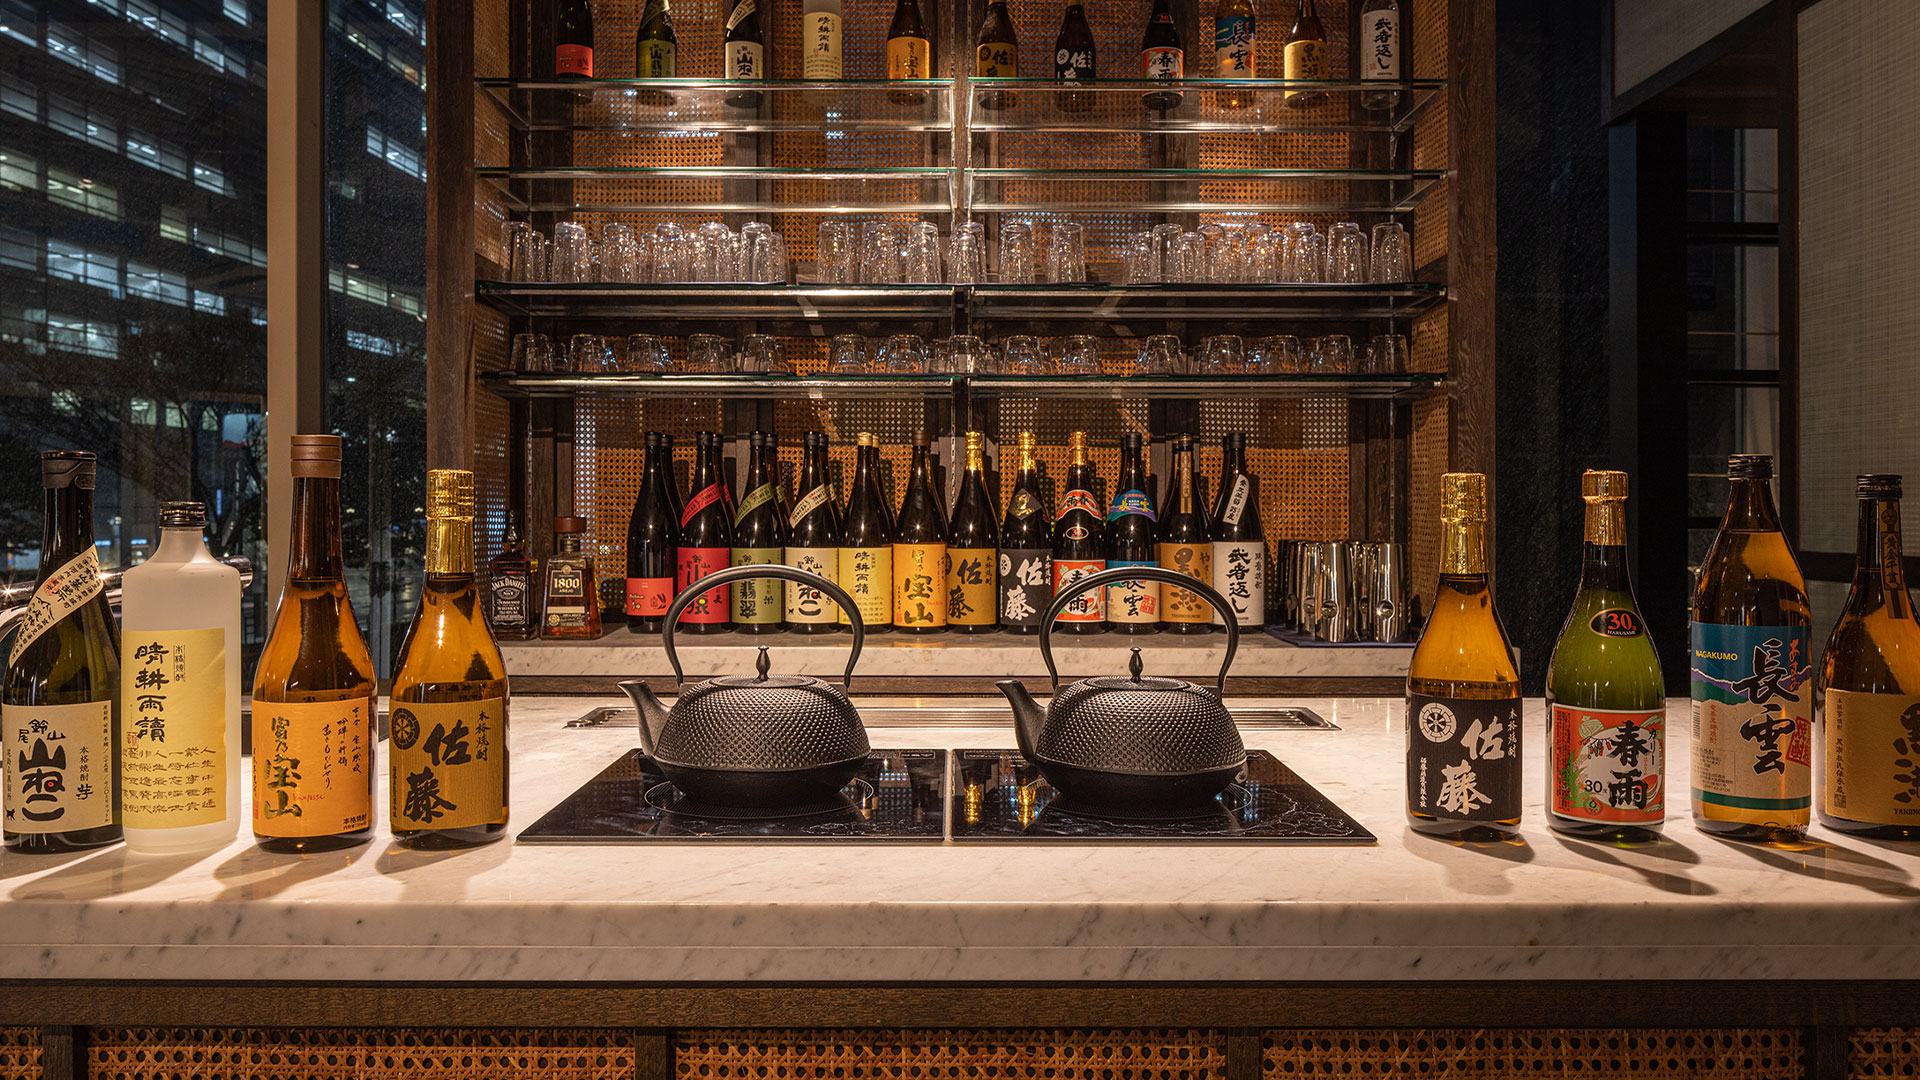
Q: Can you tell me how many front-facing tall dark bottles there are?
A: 12